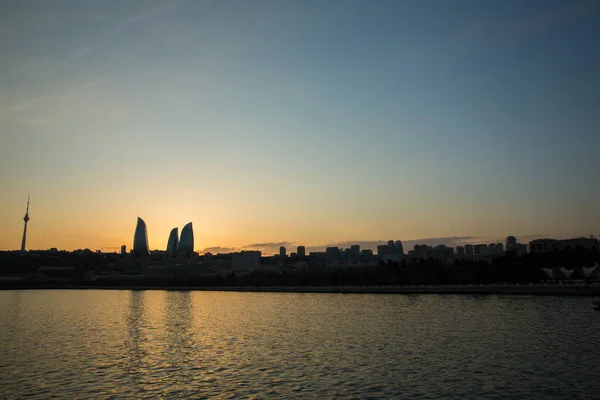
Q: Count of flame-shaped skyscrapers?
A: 3